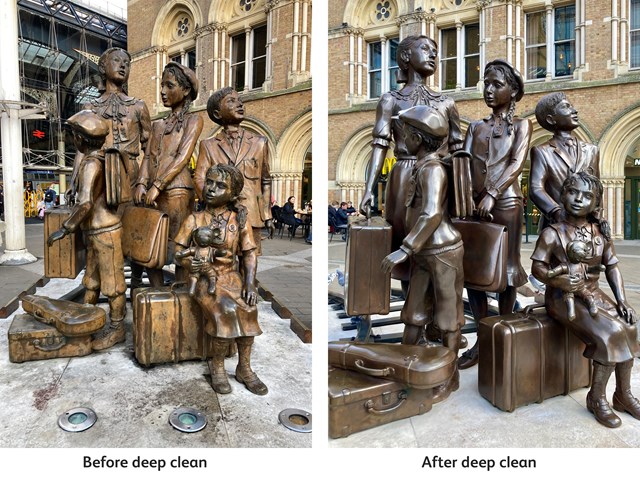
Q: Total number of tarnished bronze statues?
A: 5